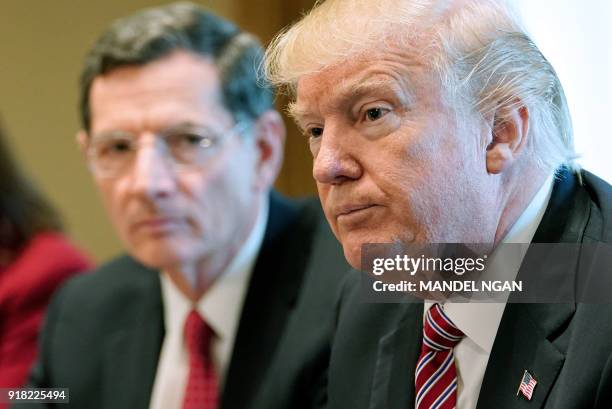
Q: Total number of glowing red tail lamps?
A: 0